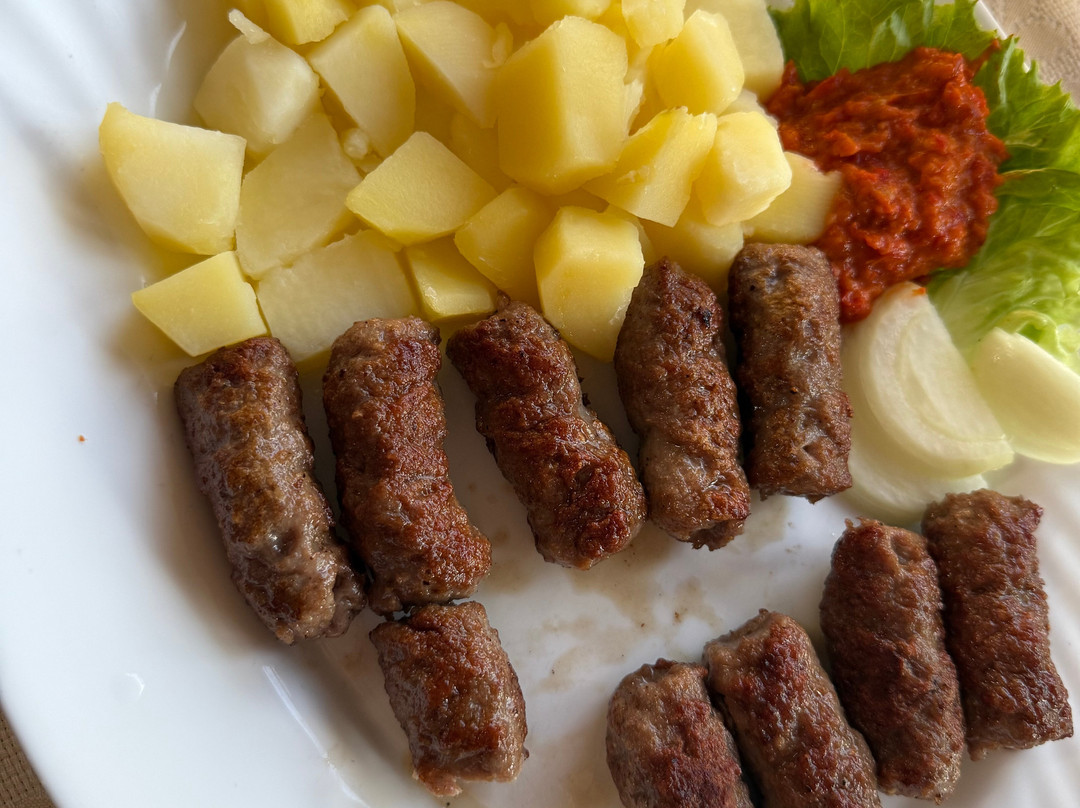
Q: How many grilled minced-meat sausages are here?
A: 10